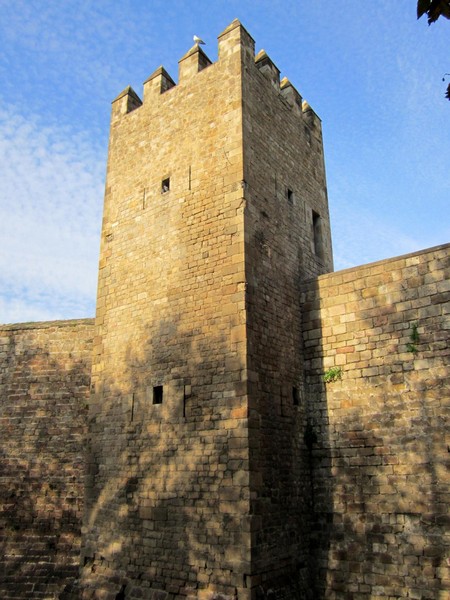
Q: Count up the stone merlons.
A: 7